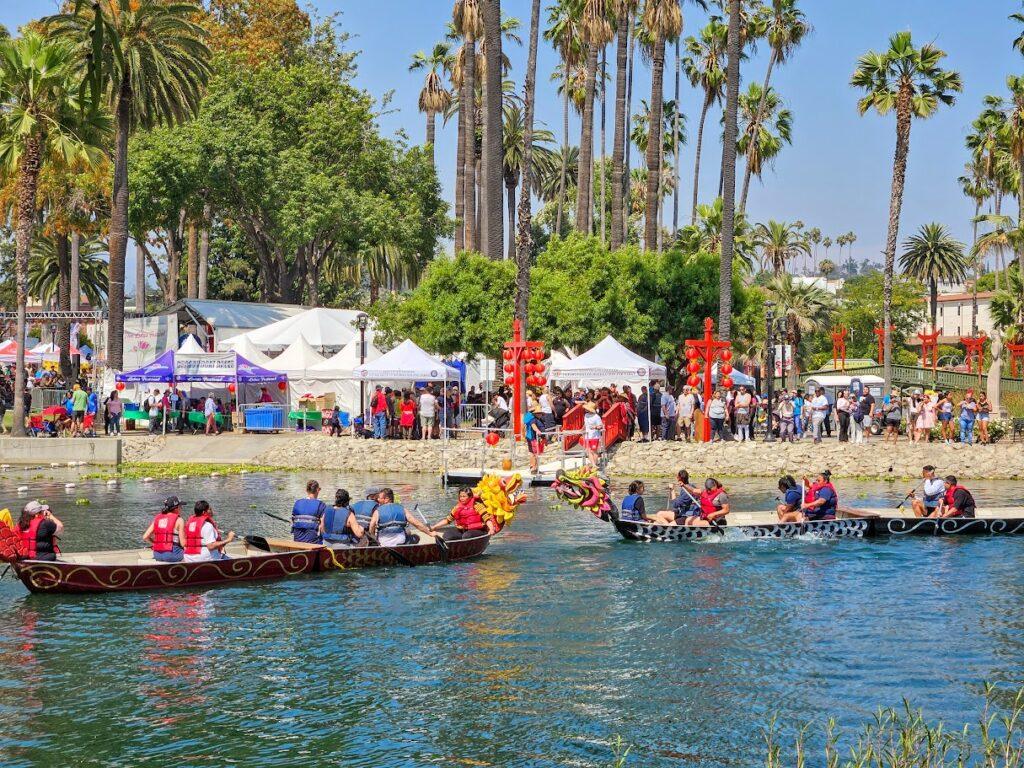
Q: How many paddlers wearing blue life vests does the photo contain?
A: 8